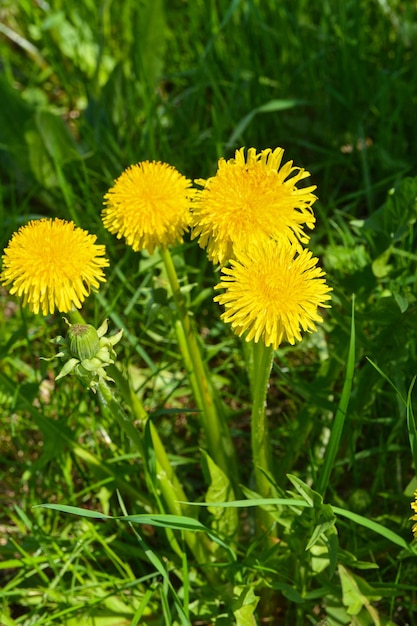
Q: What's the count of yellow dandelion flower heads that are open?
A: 4